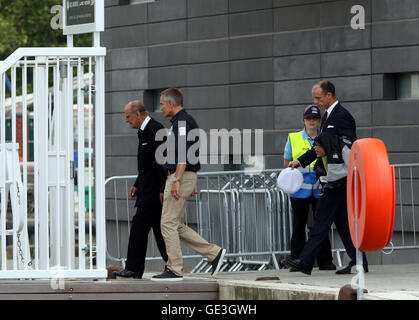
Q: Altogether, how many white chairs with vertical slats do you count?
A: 0